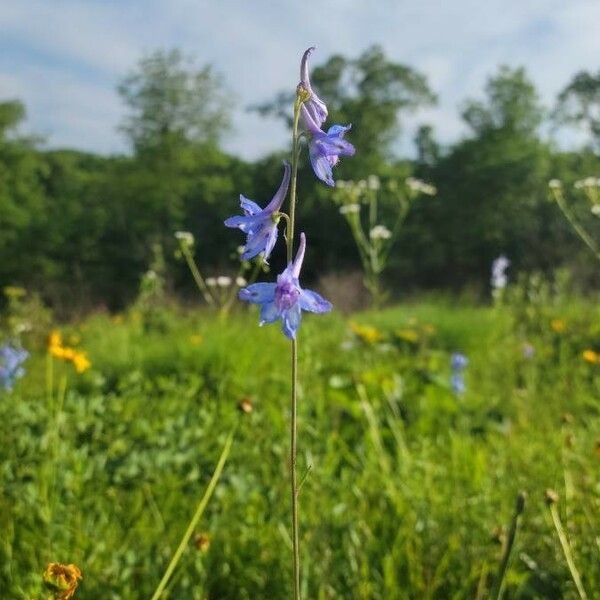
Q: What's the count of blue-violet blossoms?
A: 4